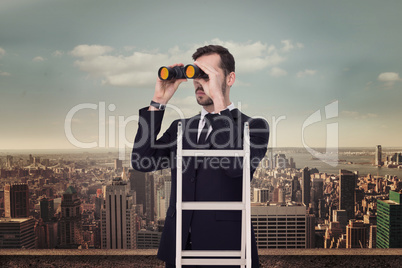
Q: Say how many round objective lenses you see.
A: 2